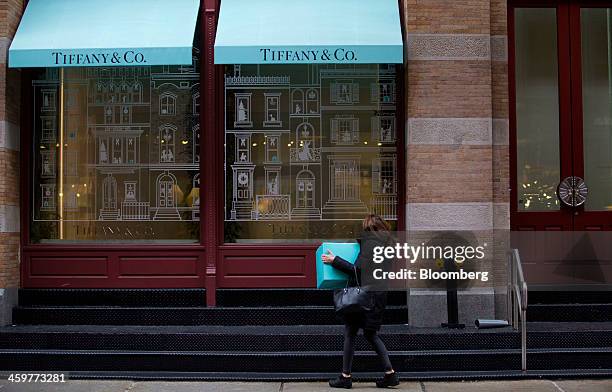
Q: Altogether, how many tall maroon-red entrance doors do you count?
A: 2